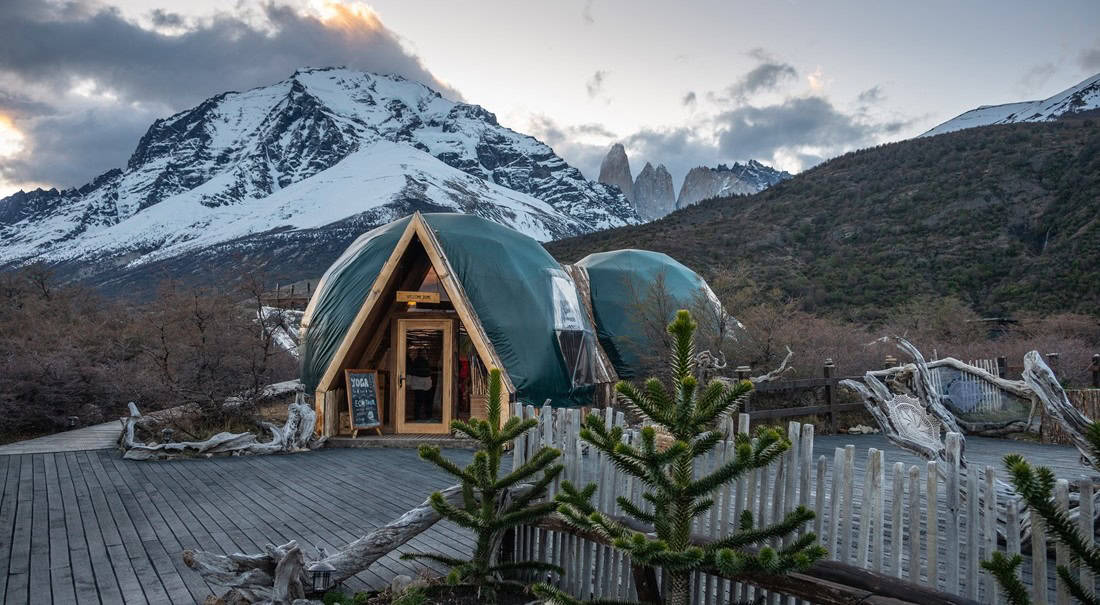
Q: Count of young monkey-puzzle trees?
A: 3